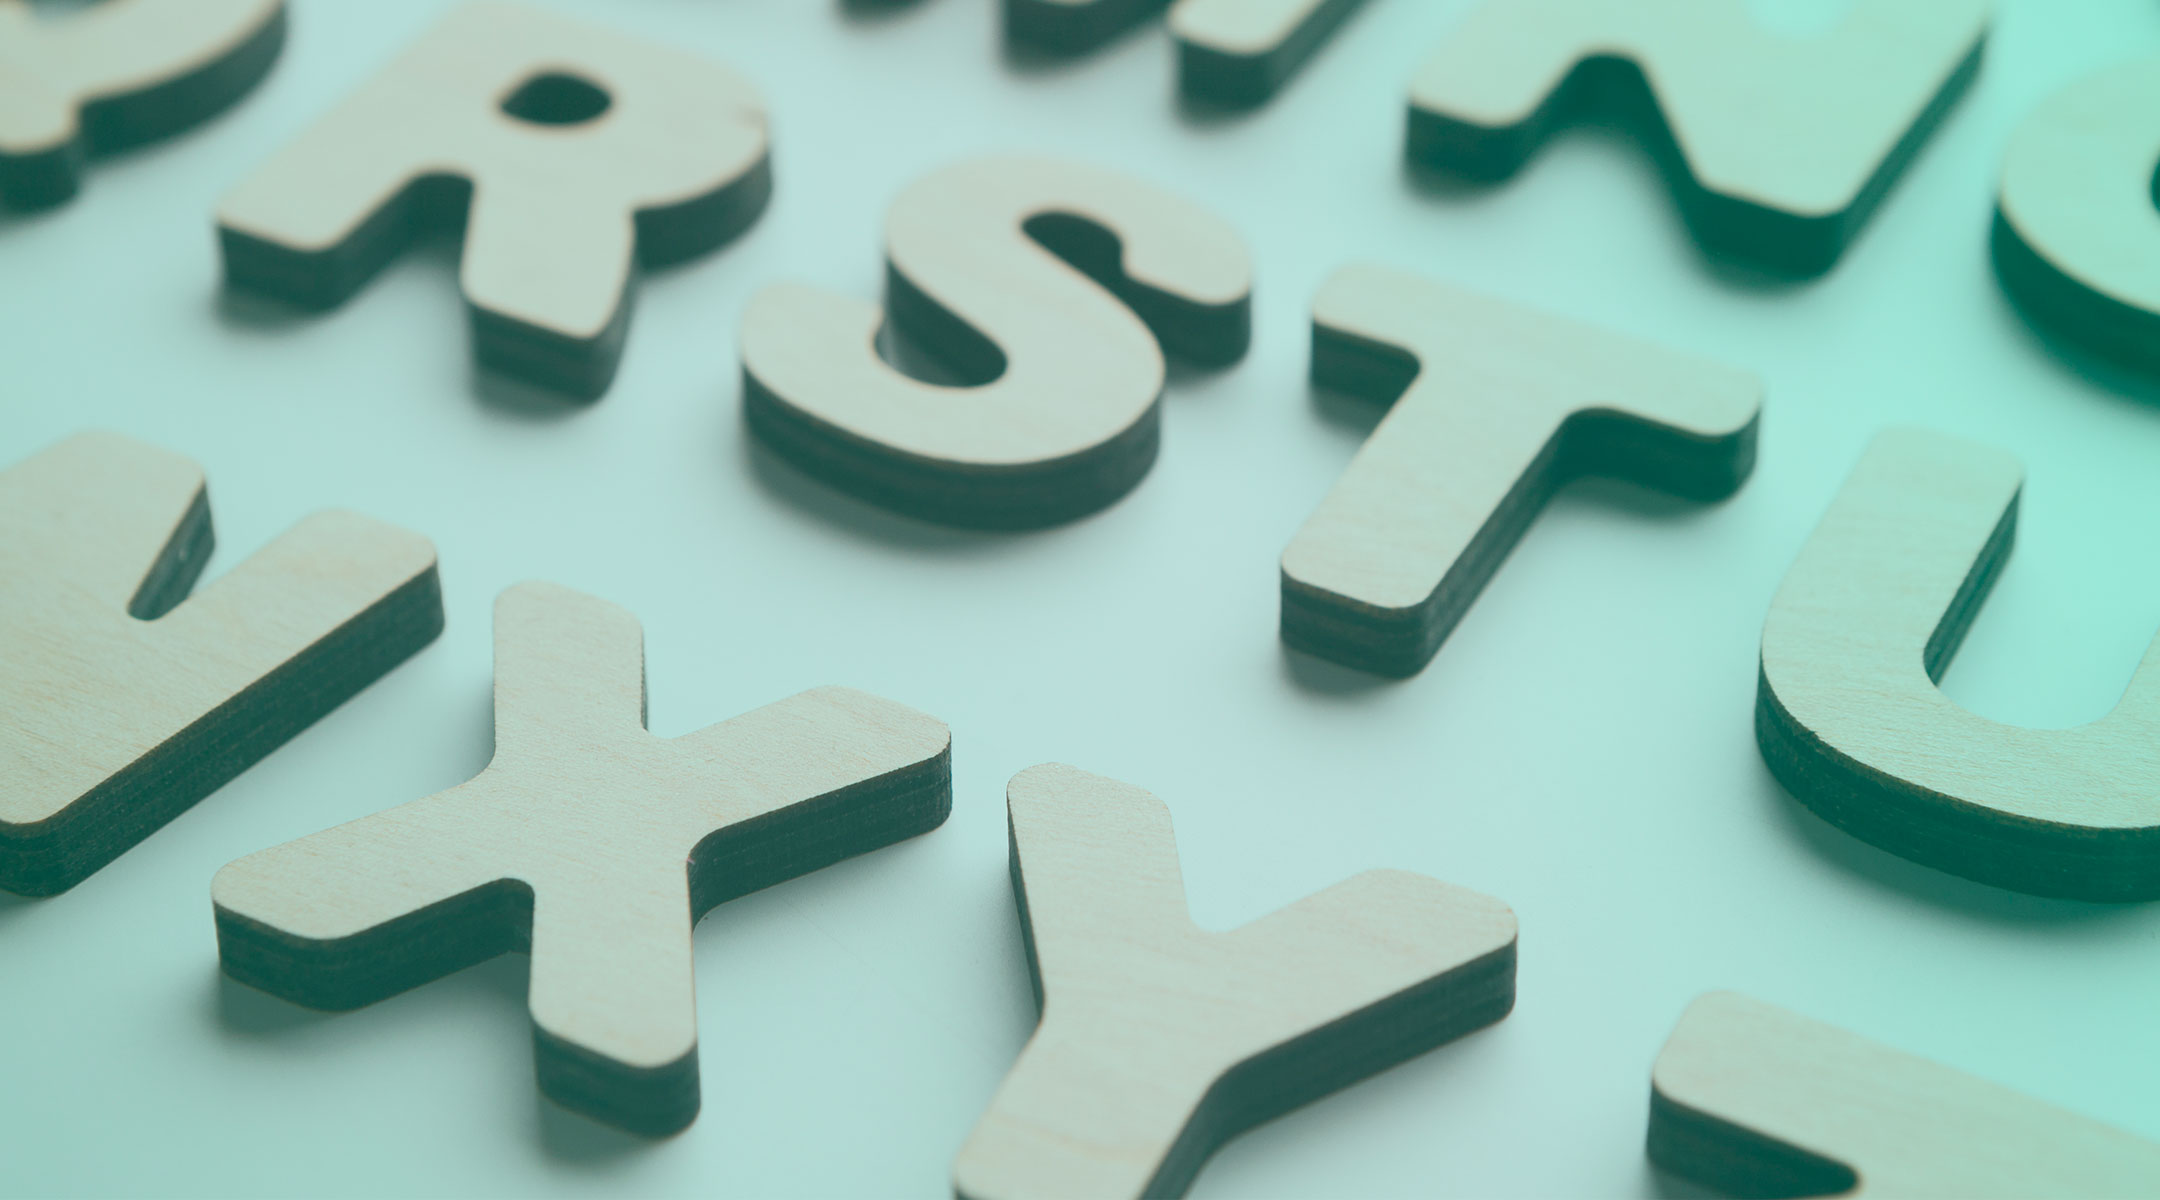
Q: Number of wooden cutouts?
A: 12